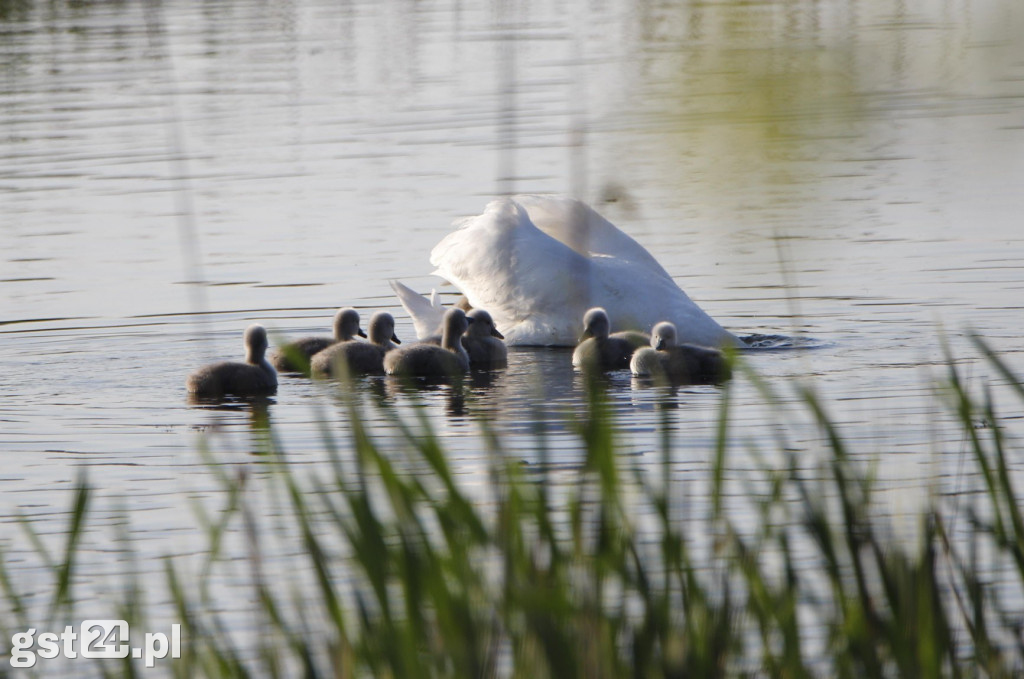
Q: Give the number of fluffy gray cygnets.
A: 7